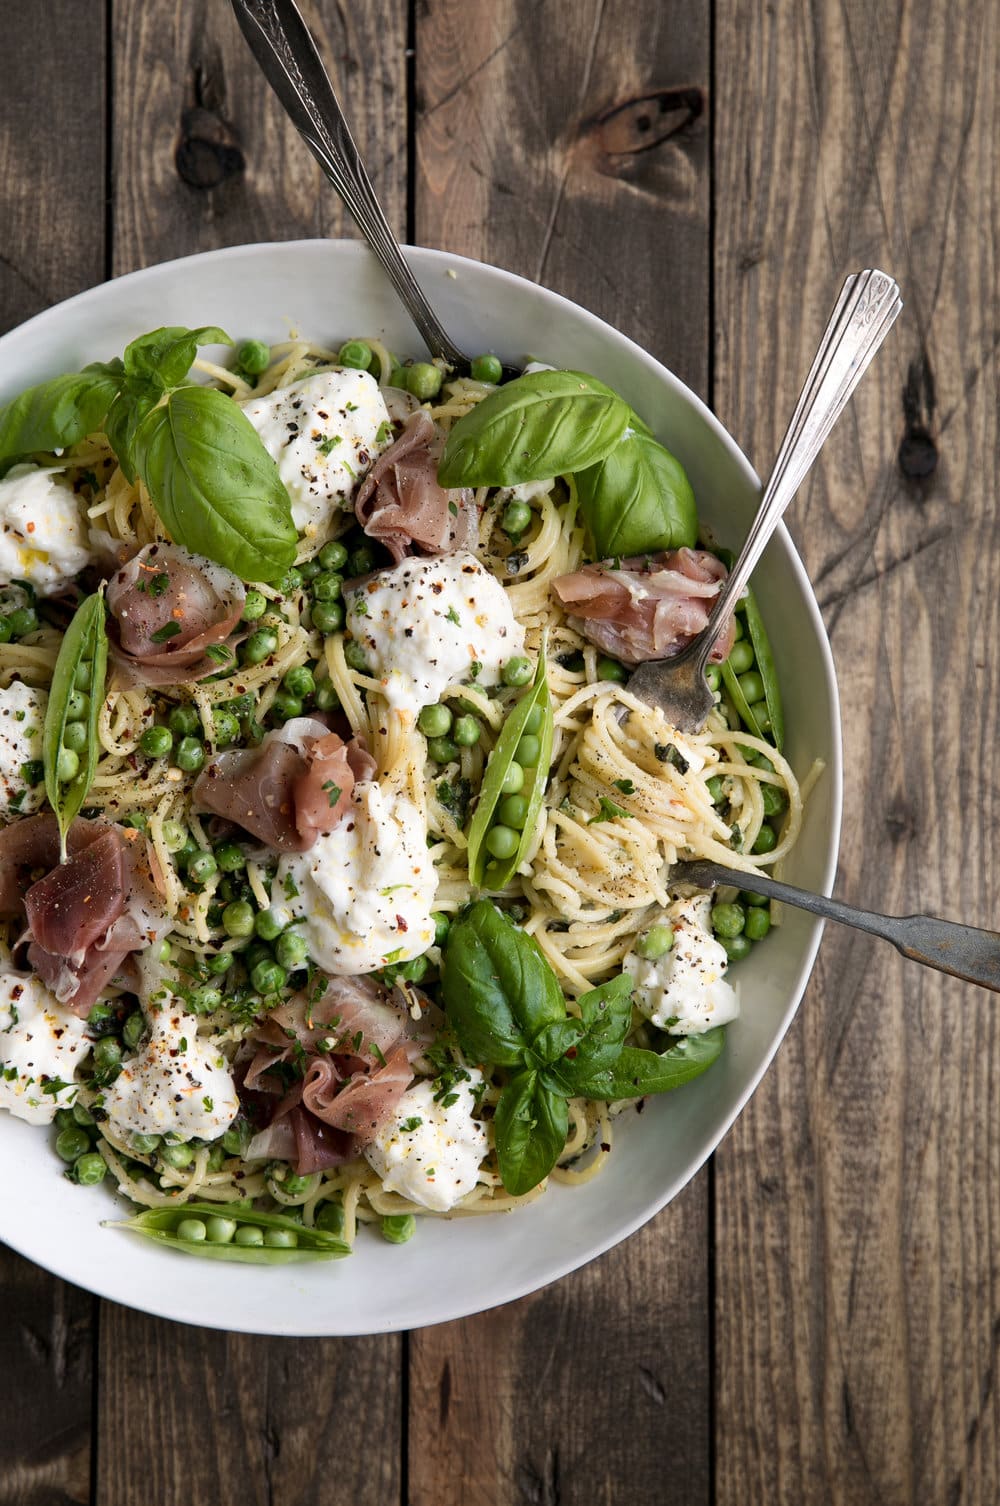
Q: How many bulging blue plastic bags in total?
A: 0